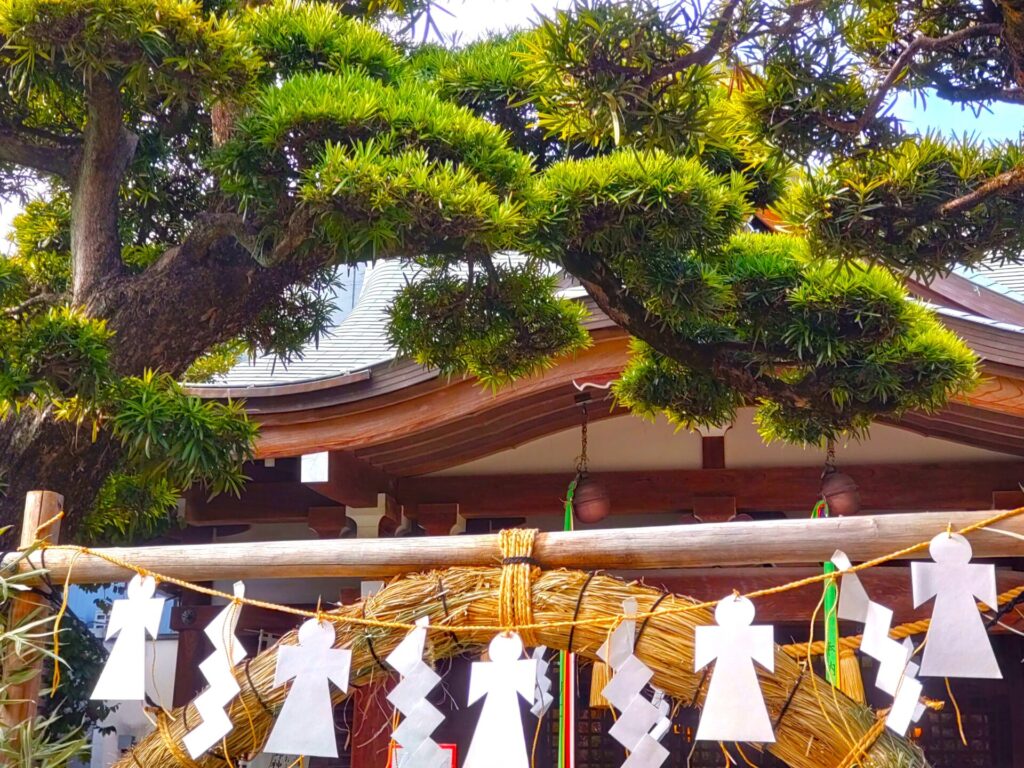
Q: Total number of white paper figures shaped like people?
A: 5